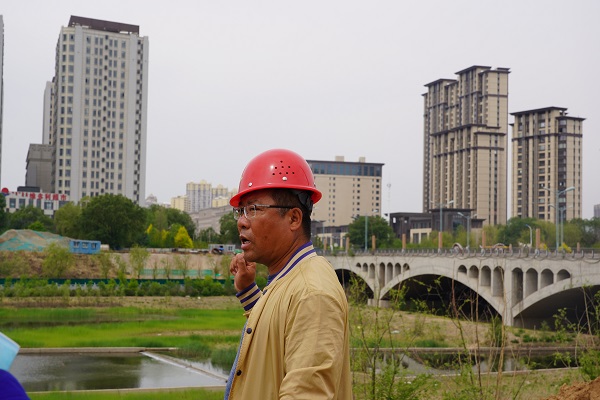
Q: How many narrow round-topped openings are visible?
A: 15